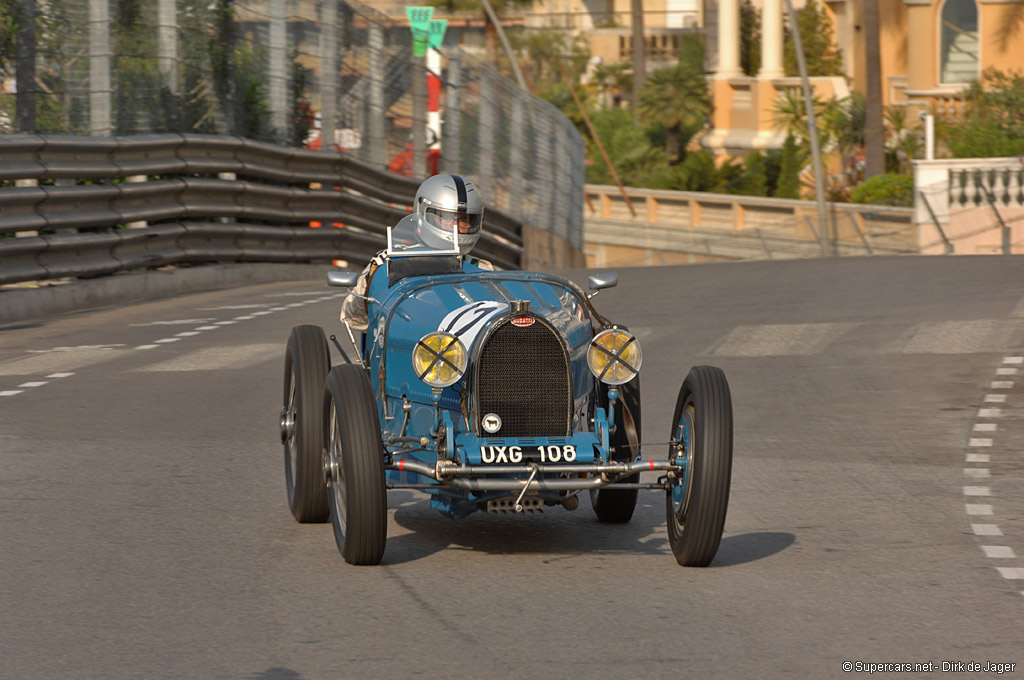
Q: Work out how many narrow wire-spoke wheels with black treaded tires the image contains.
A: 4